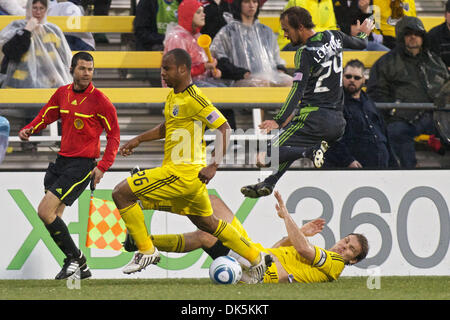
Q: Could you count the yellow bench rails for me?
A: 3